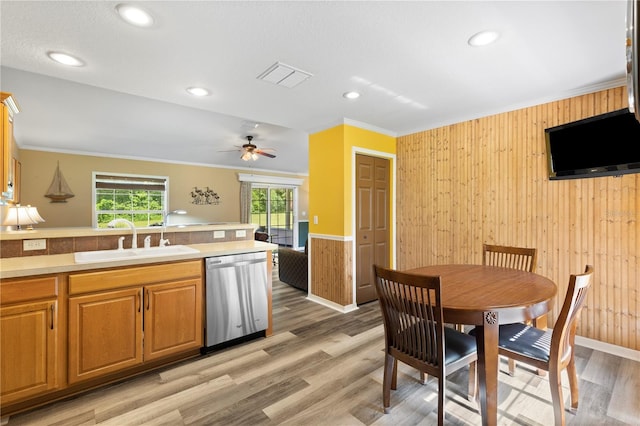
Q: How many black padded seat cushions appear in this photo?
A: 2